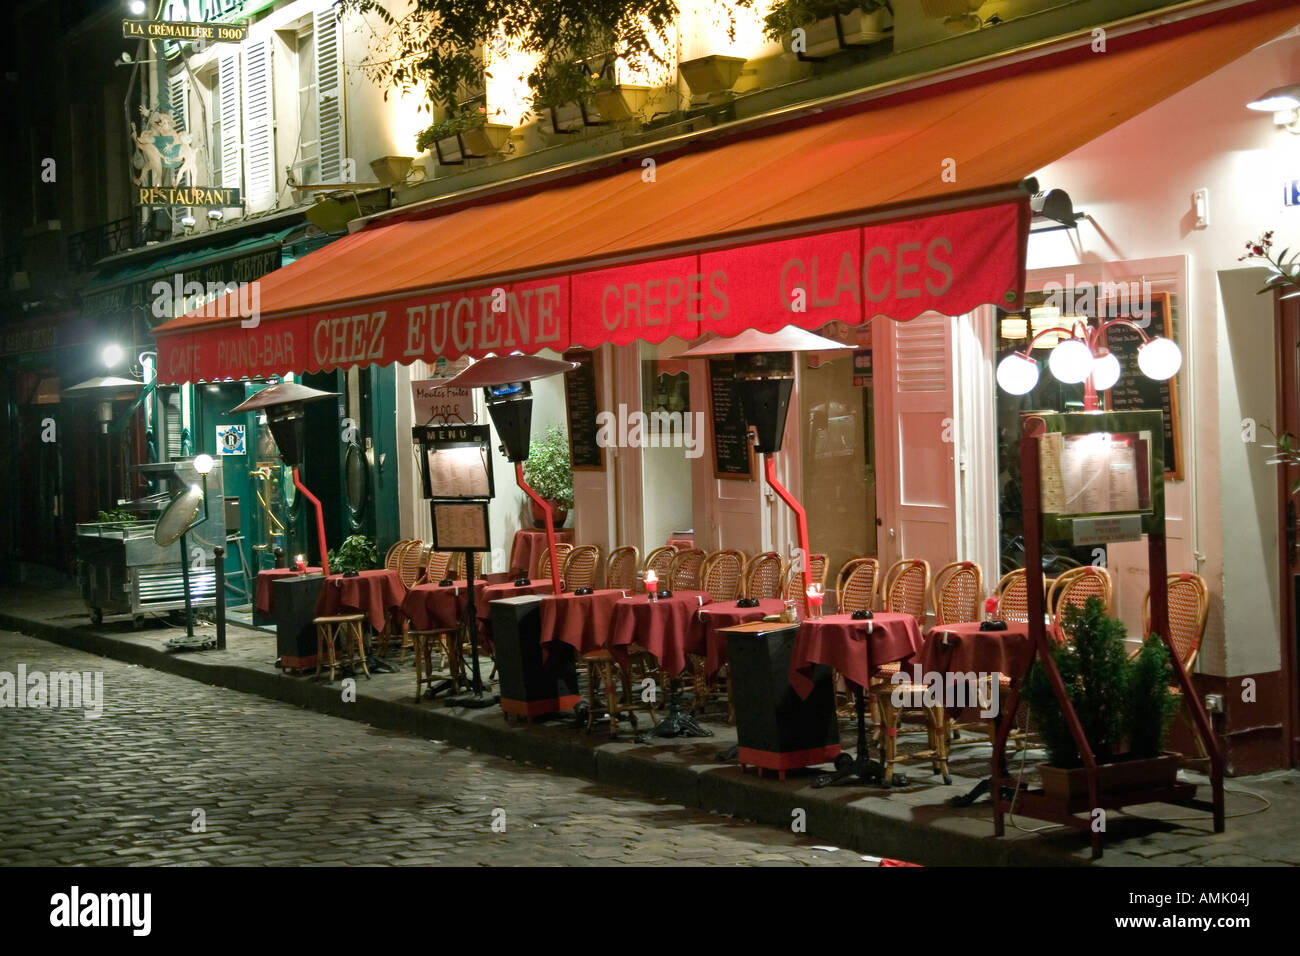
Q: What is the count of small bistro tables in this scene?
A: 9